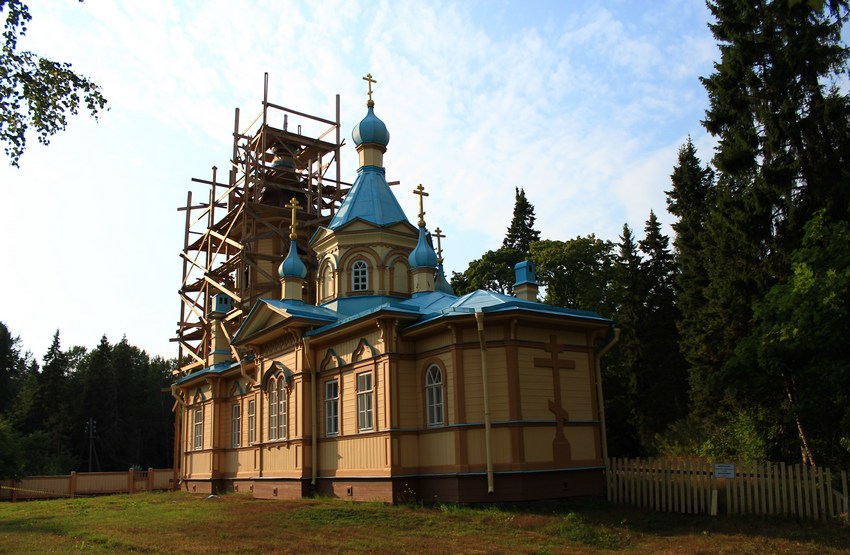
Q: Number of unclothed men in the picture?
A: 0